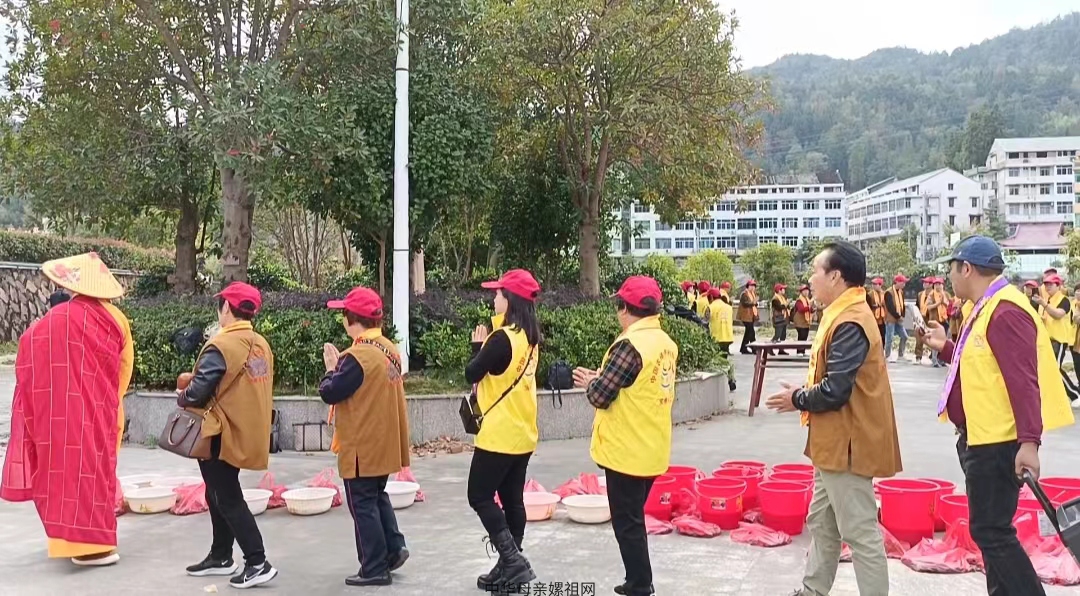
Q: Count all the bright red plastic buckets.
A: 13